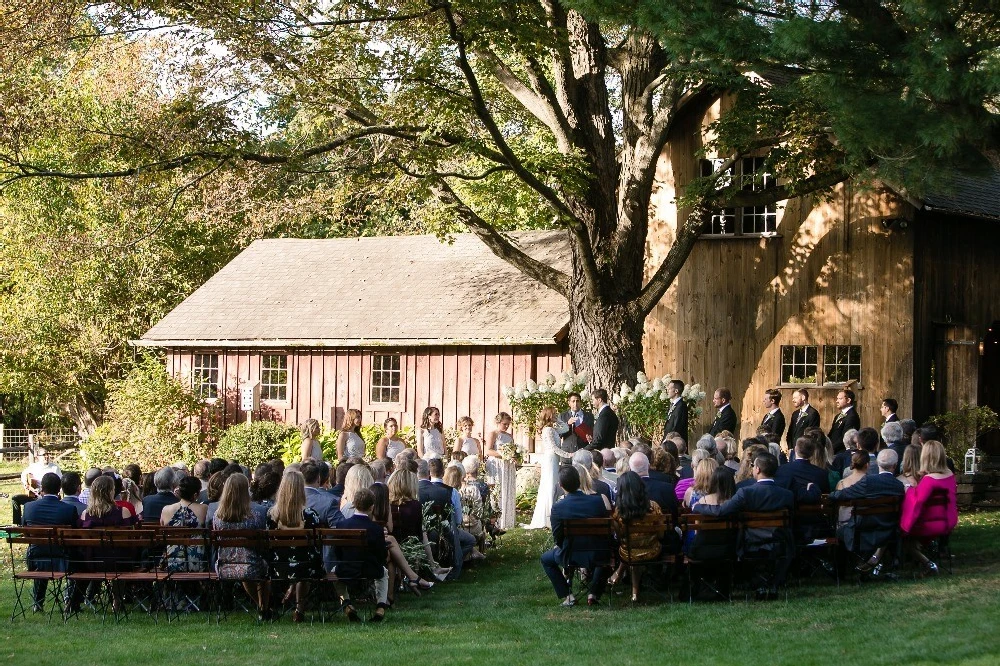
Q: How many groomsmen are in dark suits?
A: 6